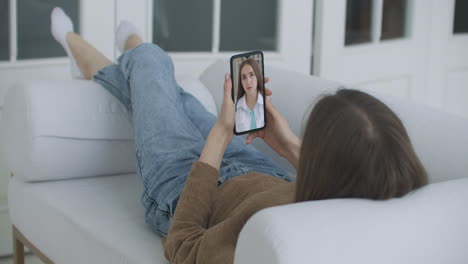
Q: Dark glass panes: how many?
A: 7